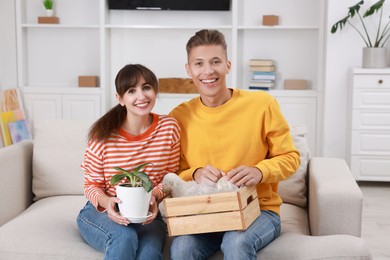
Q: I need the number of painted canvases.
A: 3